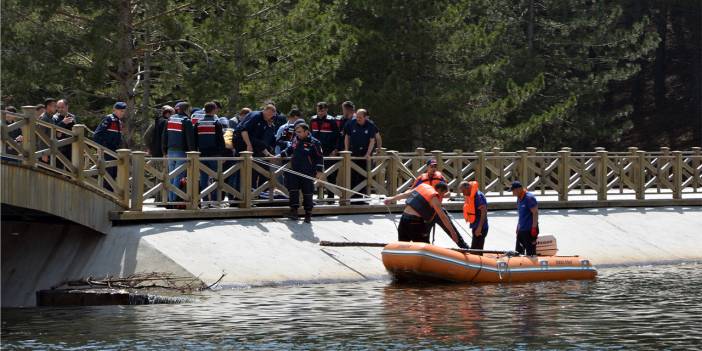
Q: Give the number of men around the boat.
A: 4